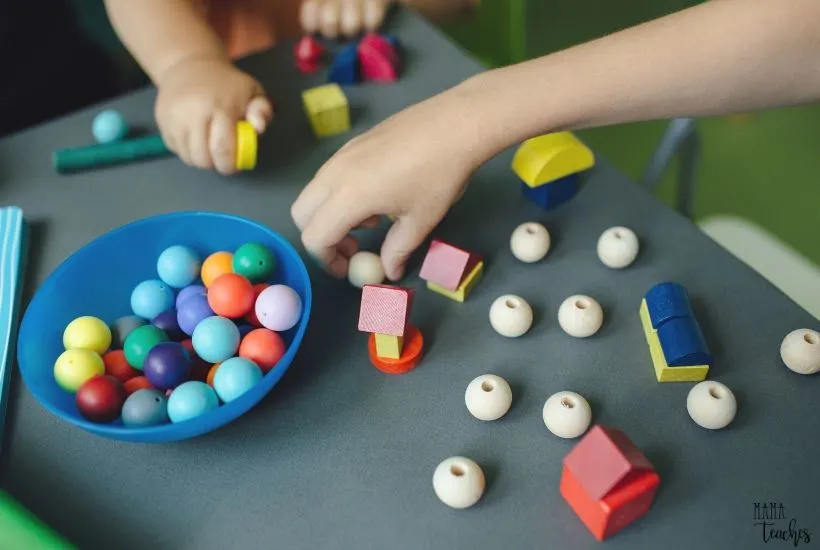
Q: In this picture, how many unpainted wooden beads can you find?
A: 10